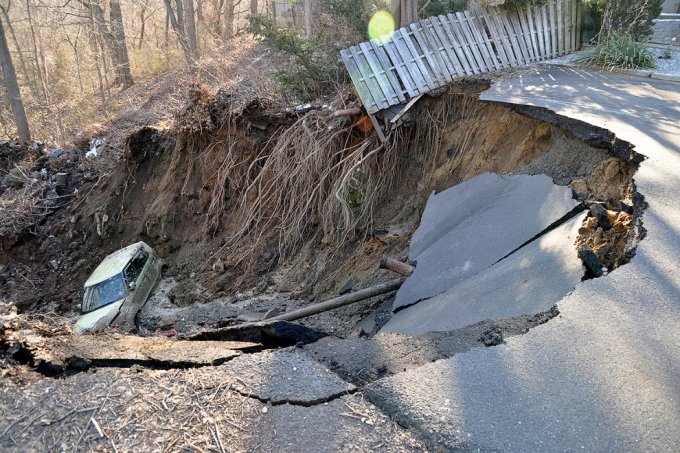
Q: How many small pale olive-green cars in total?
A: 1